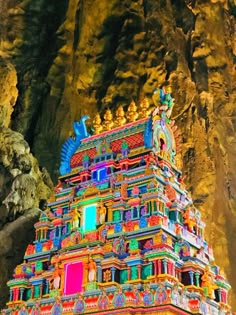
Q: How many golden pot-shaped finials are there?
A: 5